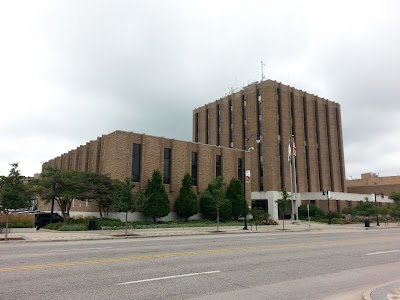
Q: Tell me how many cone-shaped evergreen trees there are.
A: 4